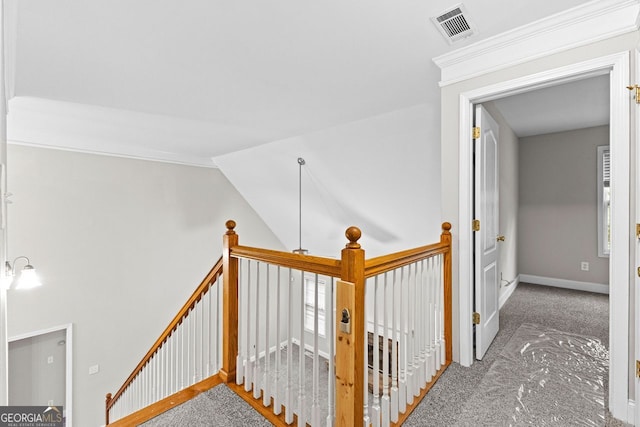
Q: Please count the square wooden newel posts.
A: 4